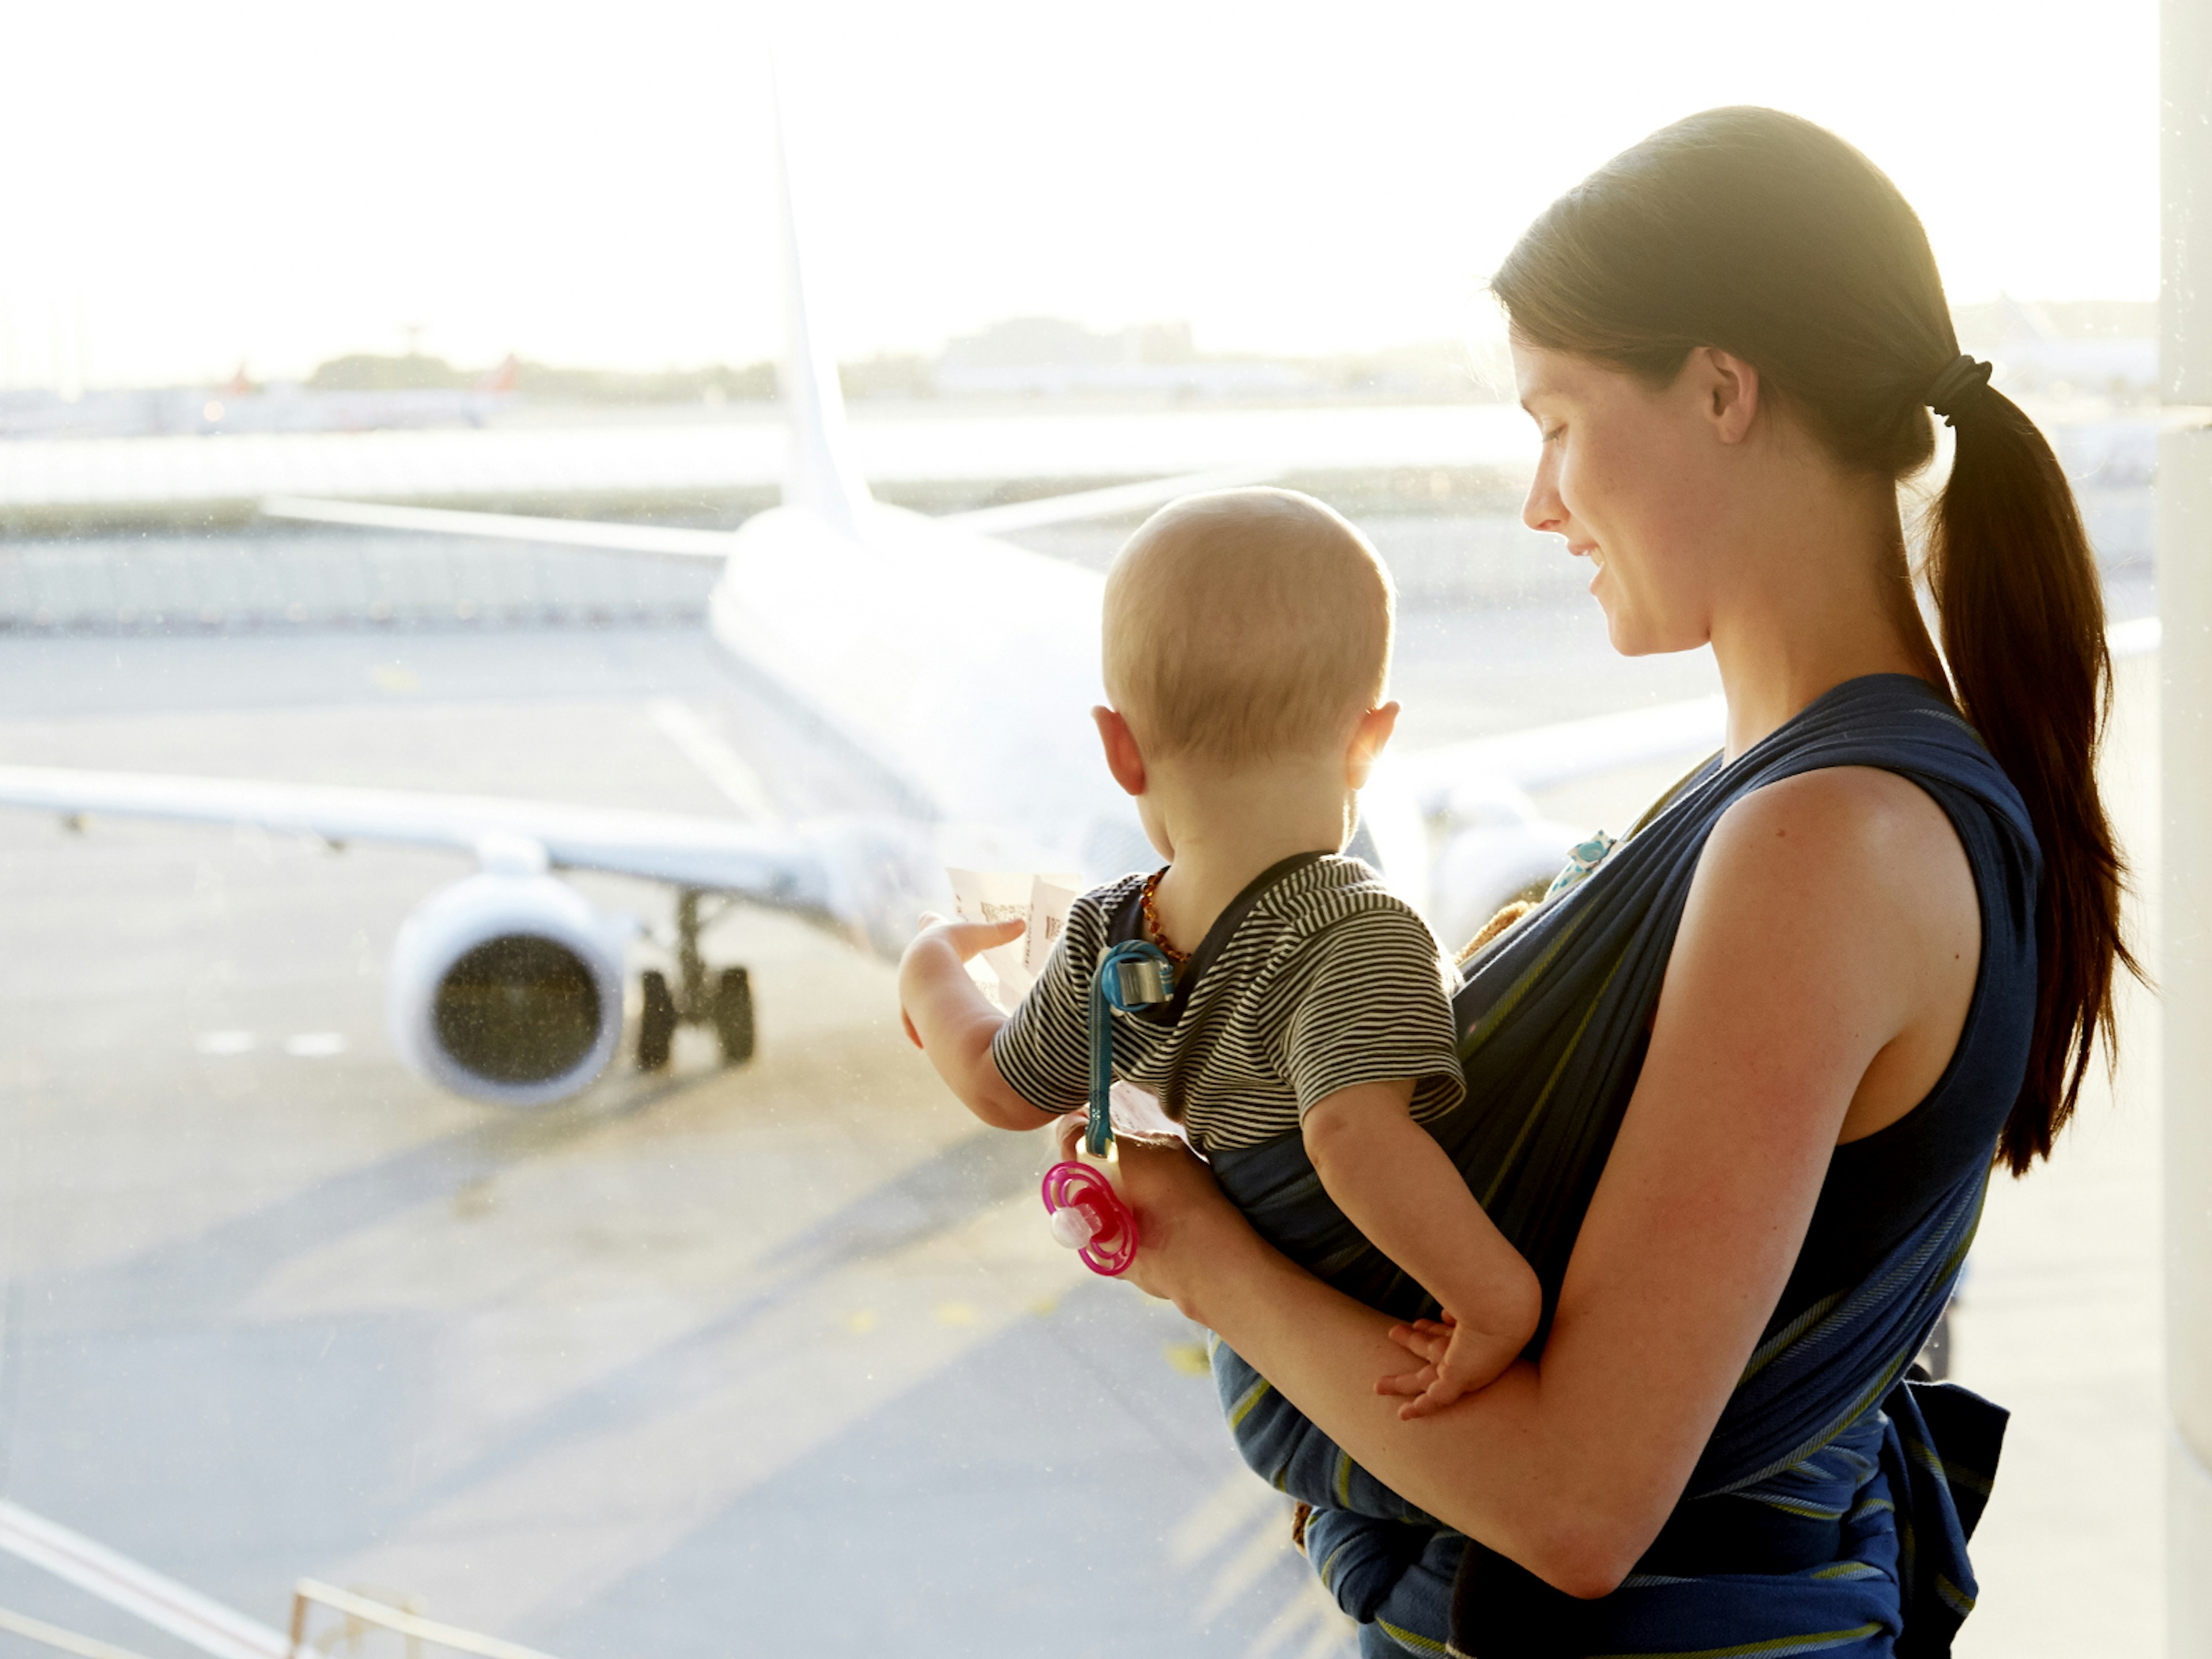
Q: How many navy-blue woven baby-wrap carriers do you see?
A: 1